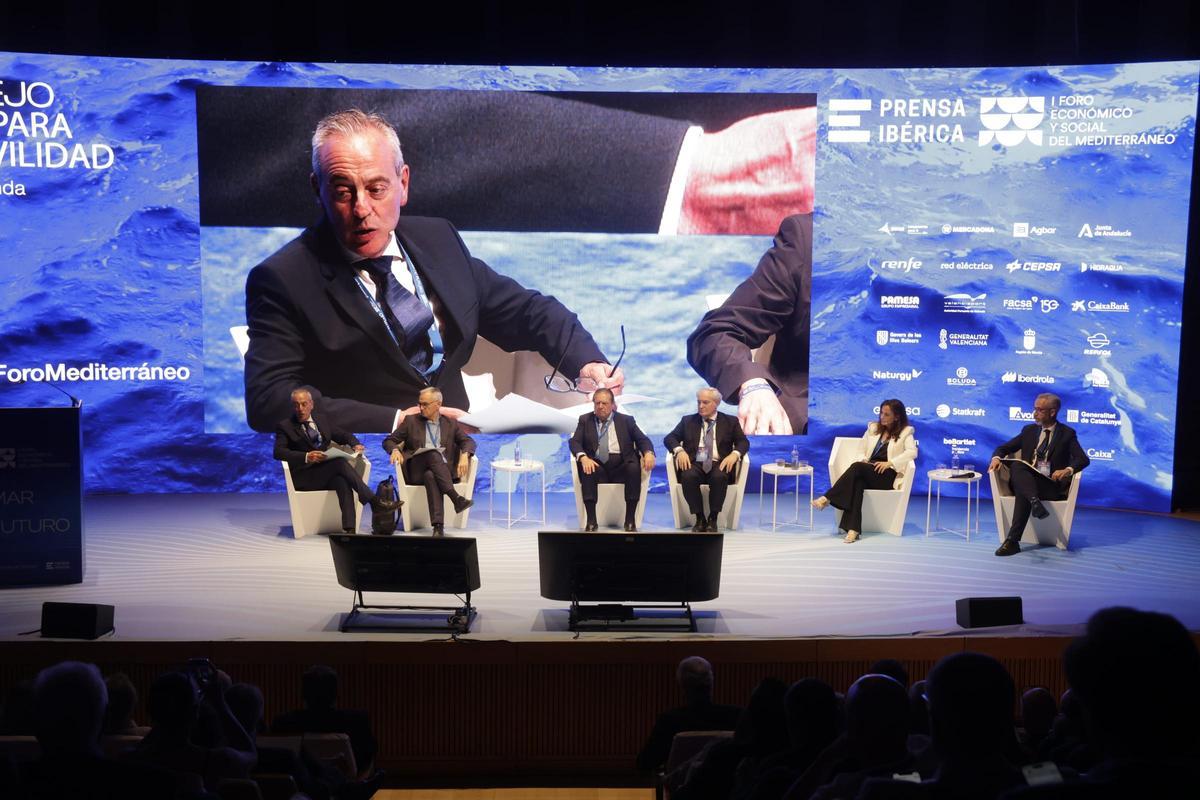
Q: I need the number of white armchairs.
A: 6